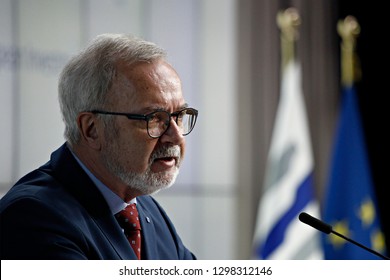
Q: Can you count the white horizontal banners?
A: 1